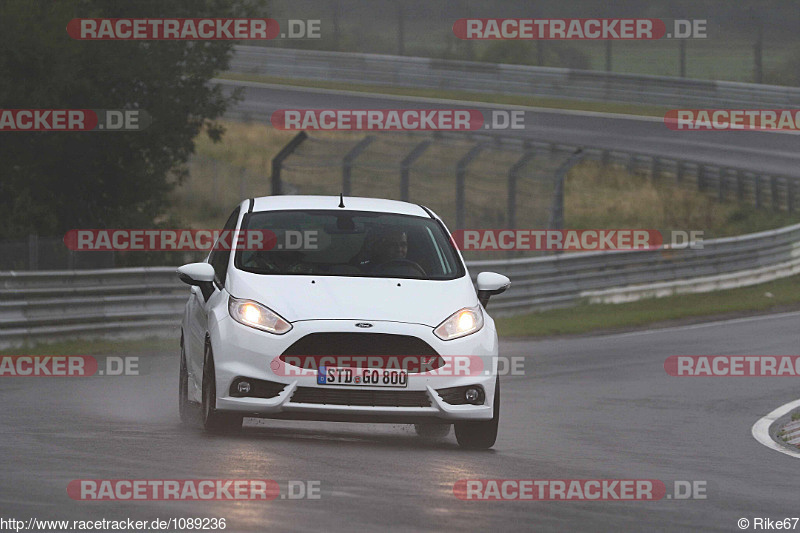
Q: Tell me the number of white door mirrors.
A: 2